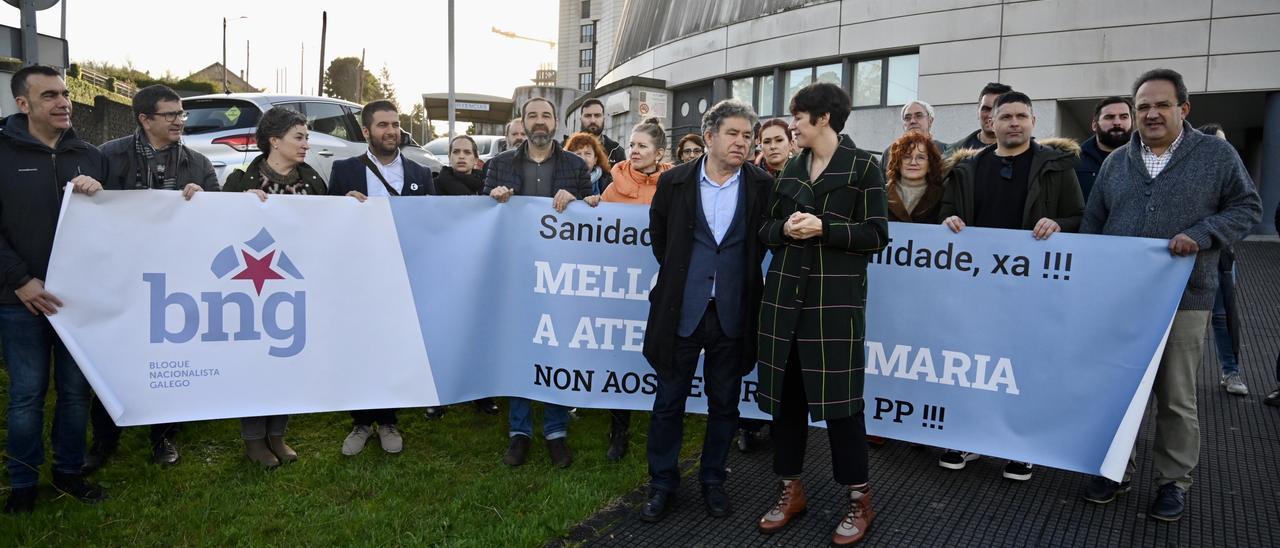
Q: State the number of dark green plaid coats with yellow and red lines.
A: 1